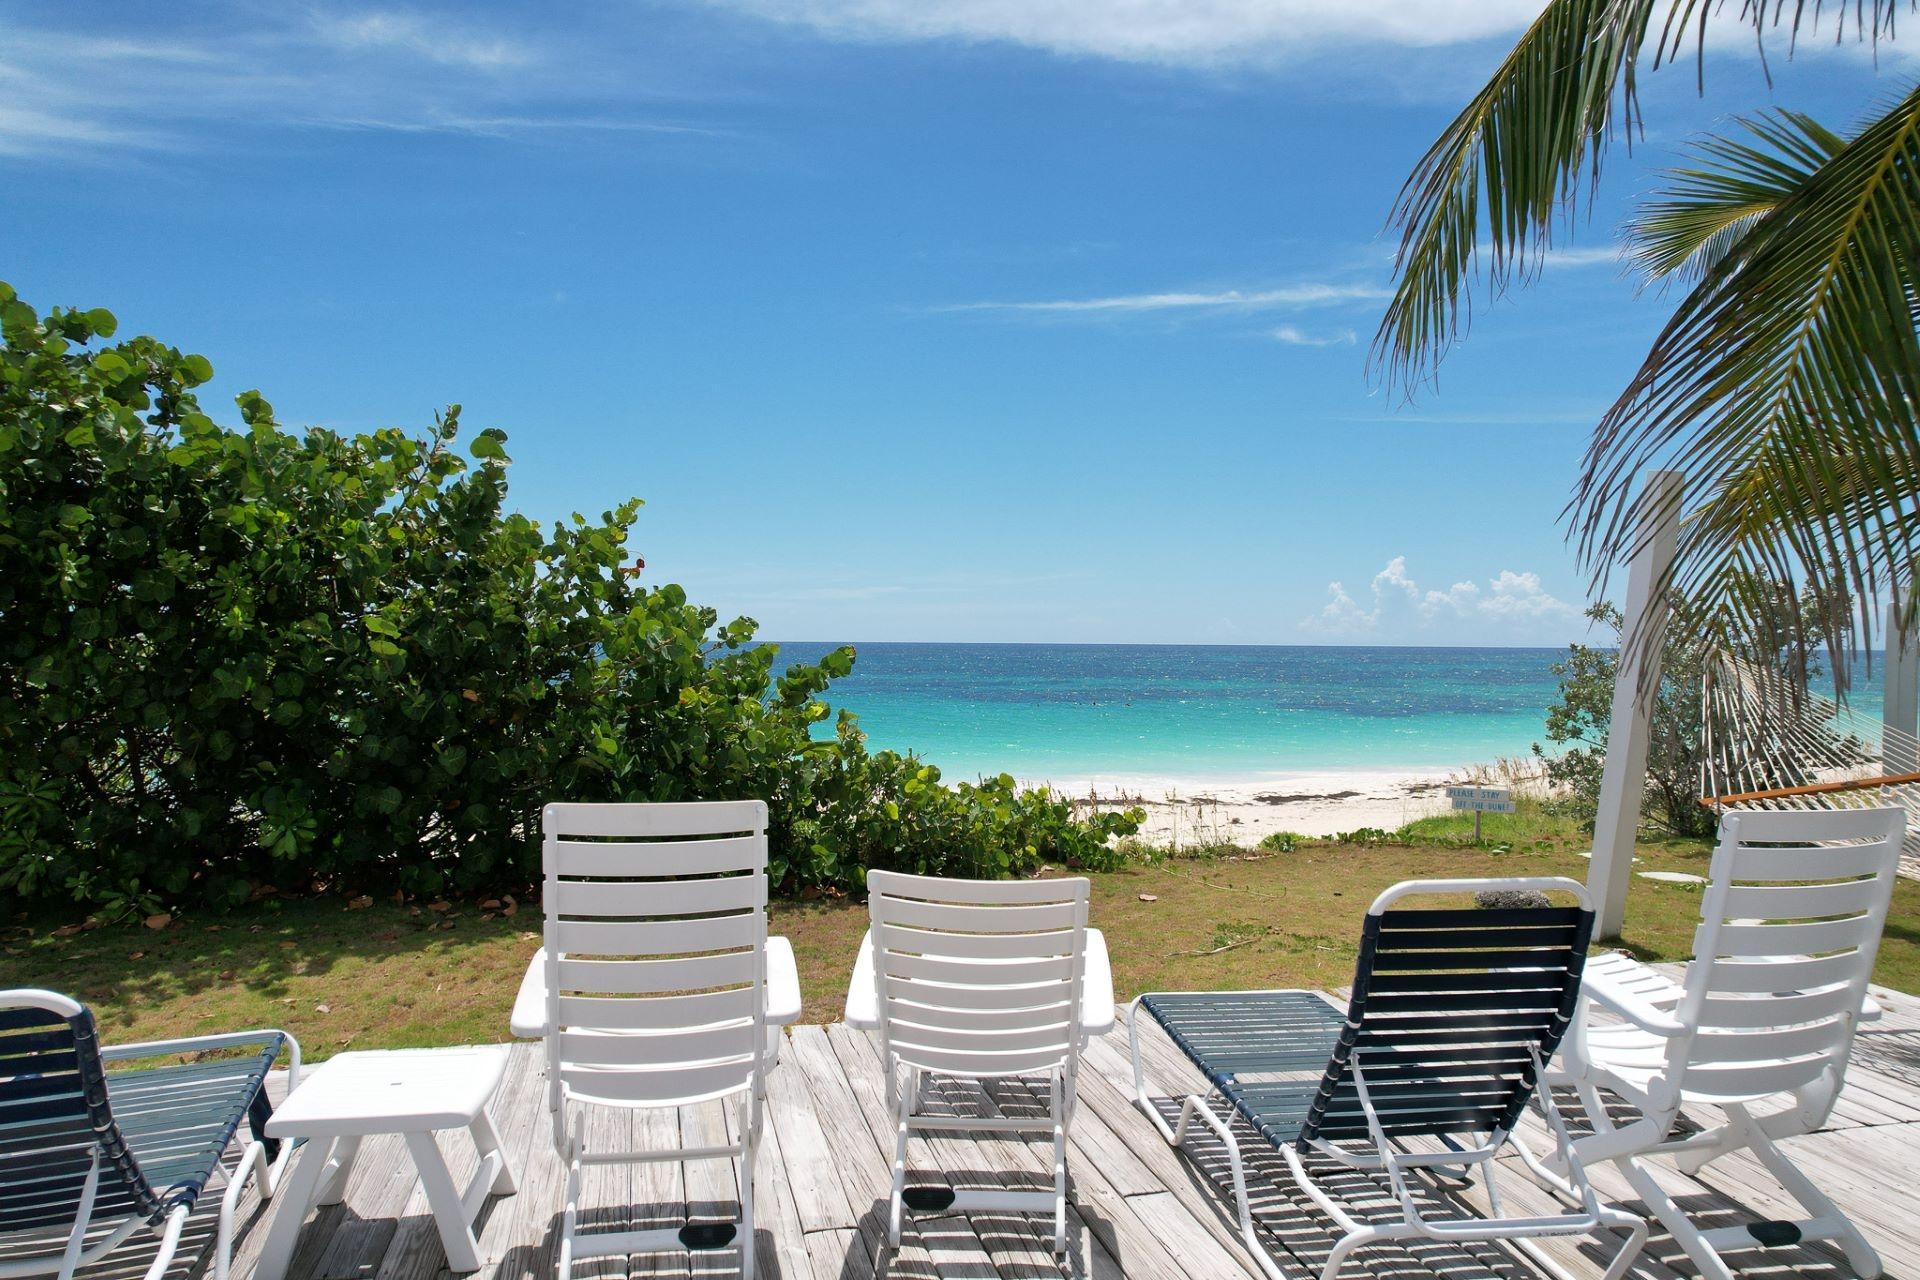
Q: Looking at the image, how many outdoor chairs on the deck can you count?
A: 5